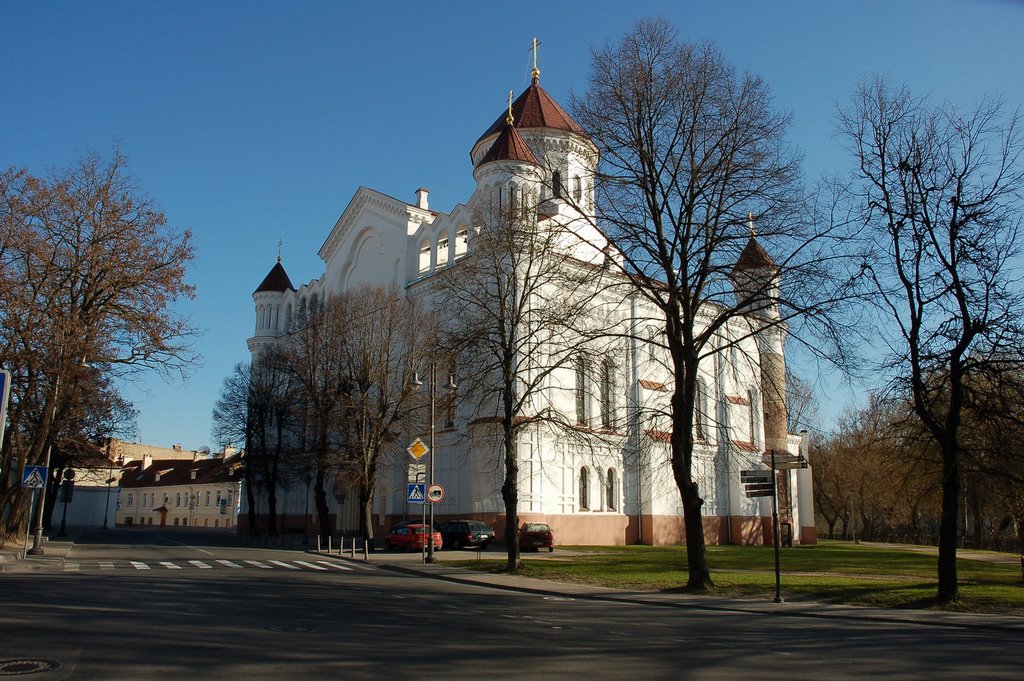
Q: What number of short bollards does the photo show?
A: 5